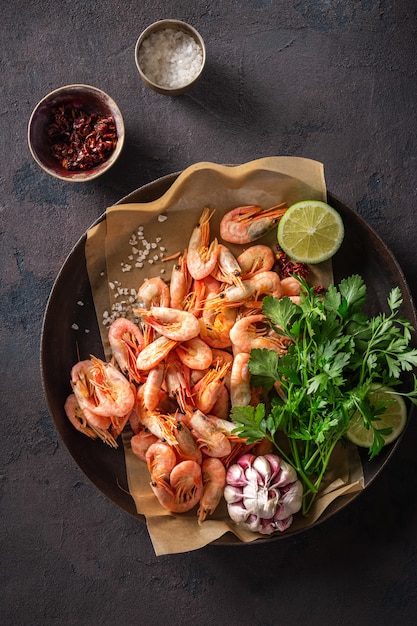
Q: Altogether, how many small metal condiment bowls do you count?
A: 2